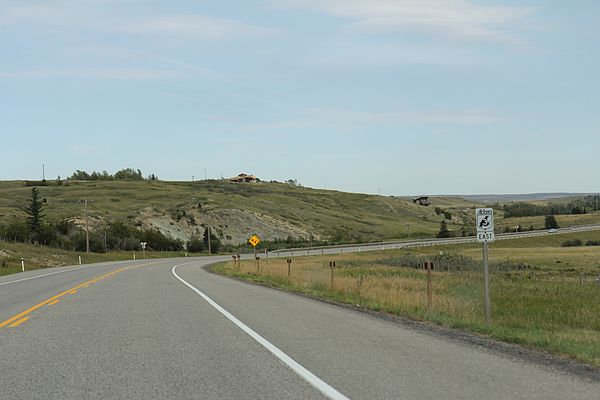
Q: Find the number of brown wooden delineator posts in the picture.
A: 6